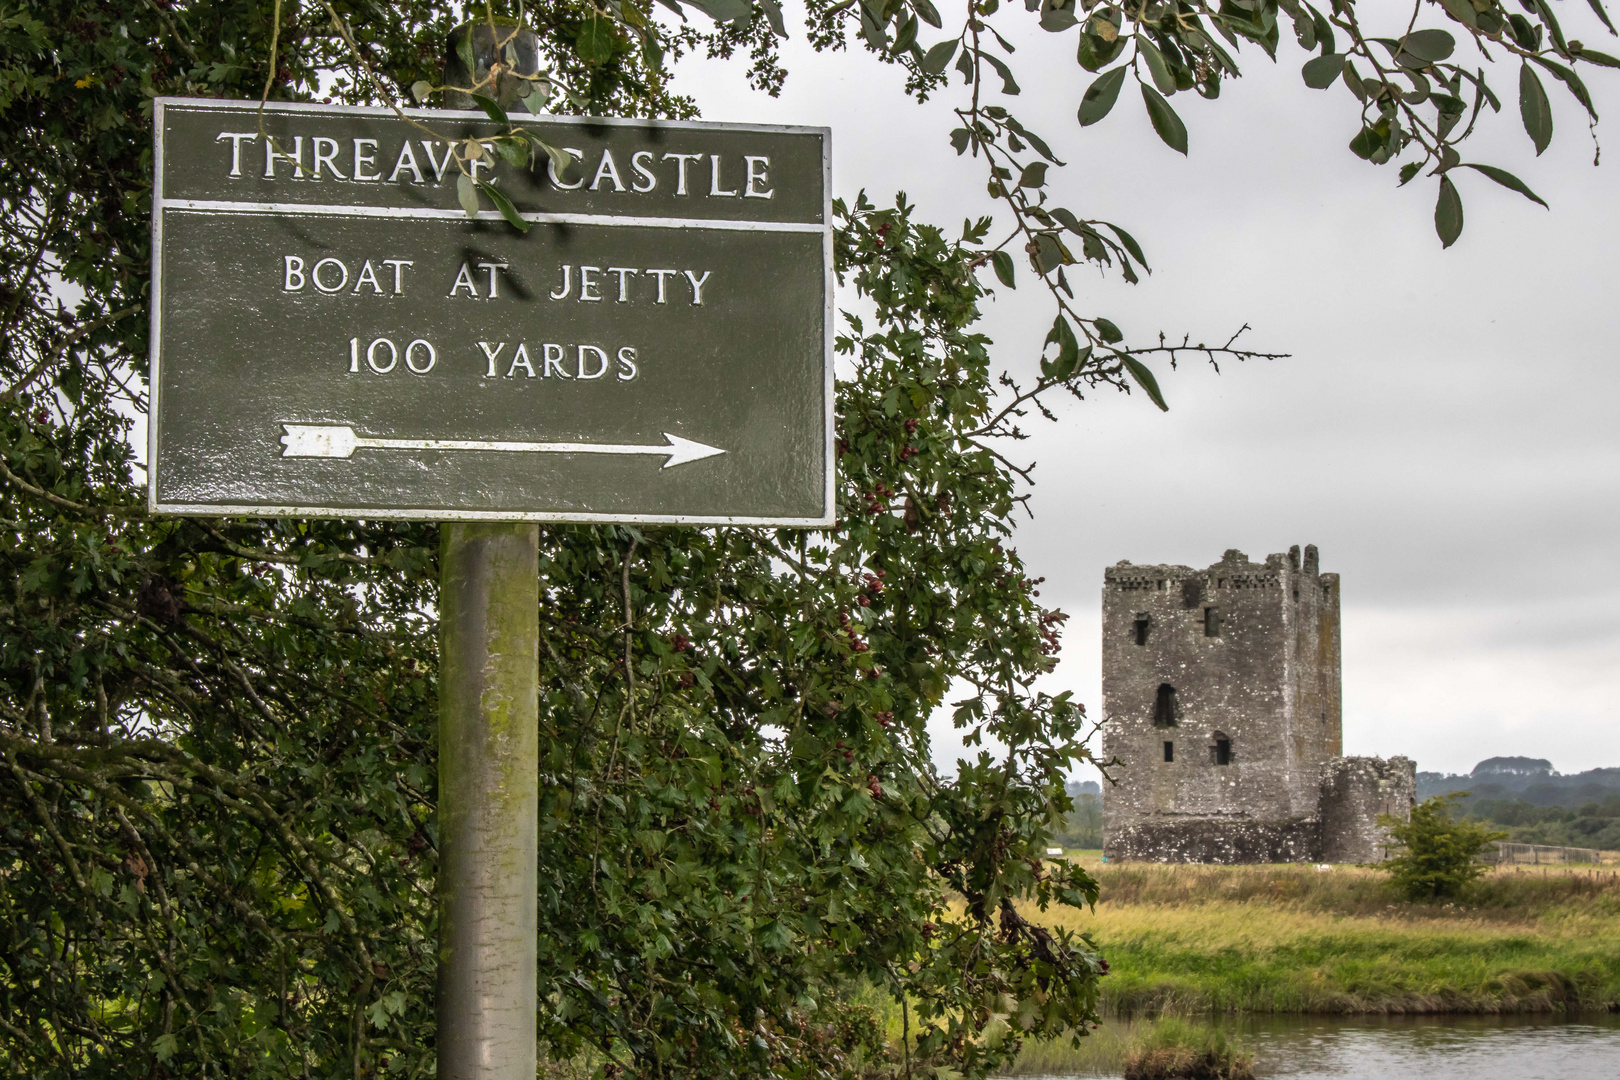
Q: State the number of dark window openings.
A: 5